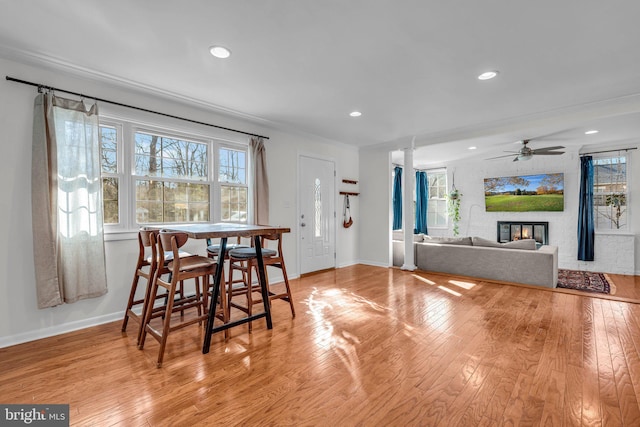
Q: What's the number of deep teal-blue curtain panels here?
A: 3